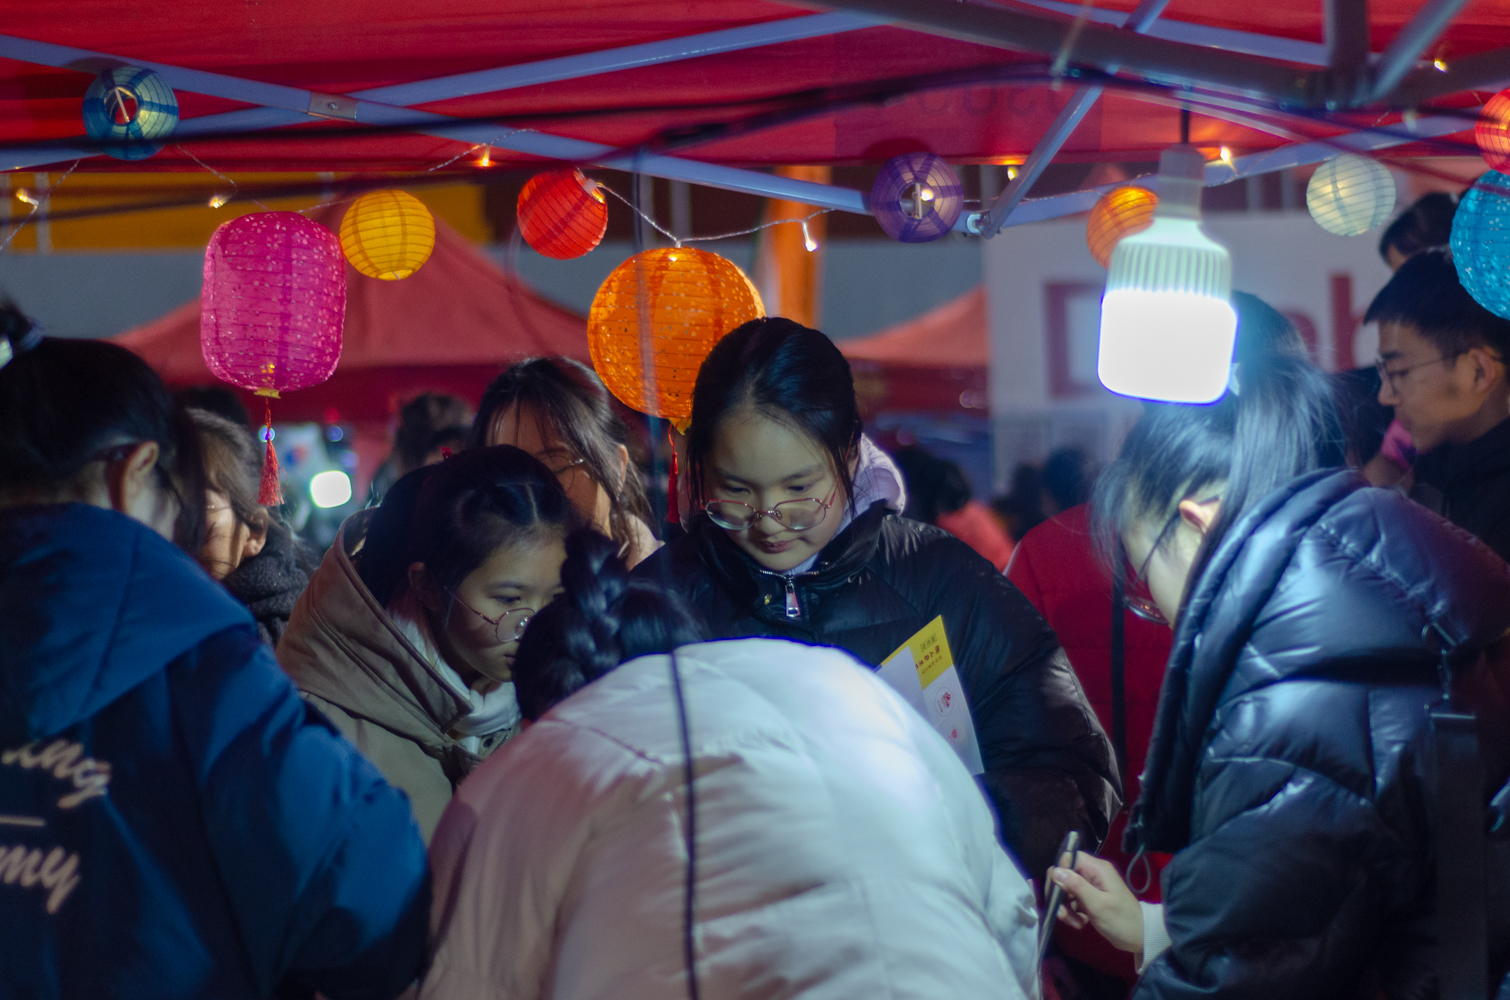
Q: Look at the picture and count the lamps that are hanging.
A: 11